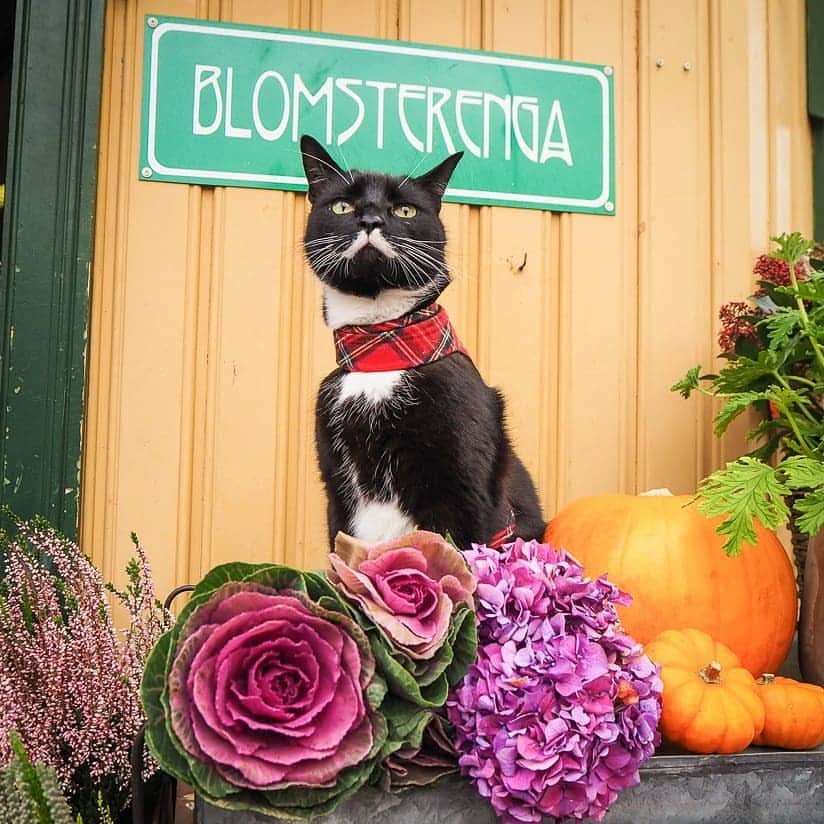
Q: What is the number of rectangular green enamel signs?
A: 1